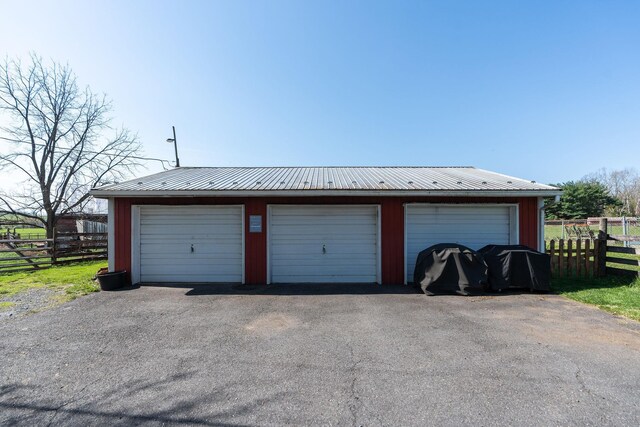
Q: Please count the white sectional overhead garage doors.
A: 3